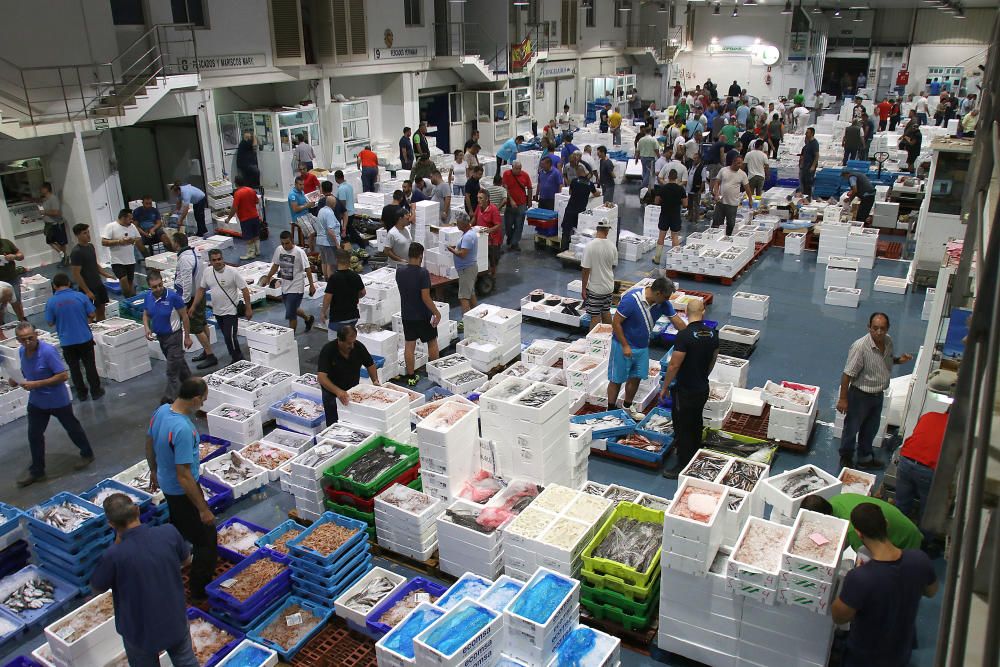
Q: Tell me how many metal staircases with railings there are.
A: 3